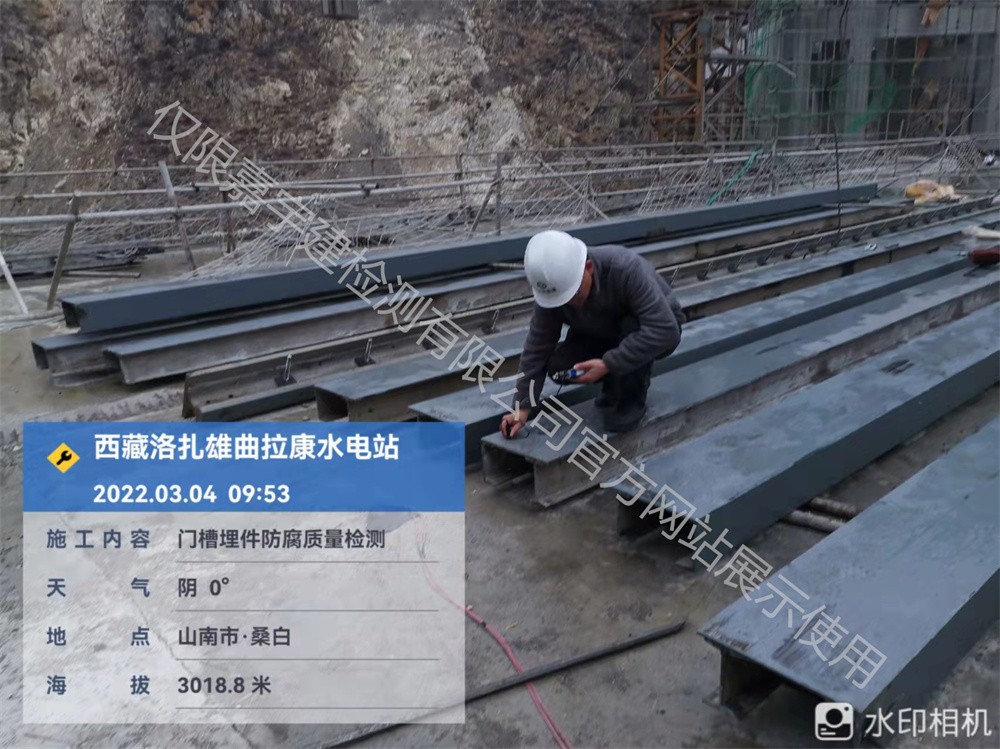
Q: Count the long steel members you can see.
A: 9